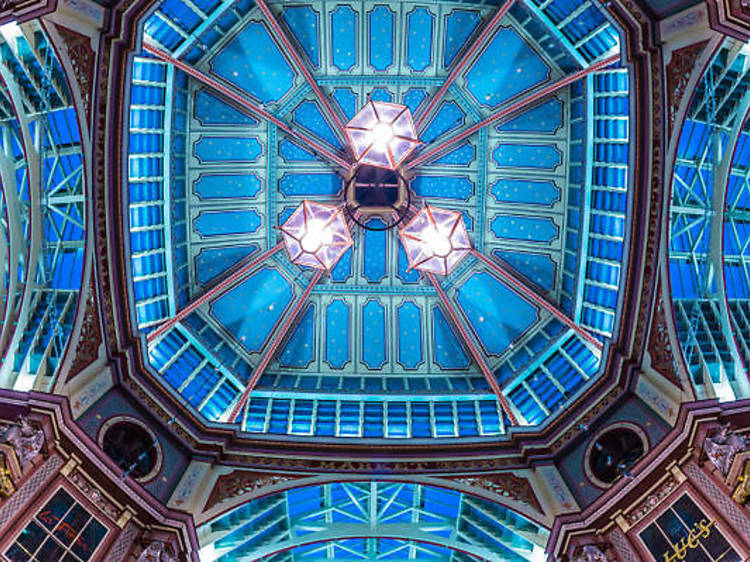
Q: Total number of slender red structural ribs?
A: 8